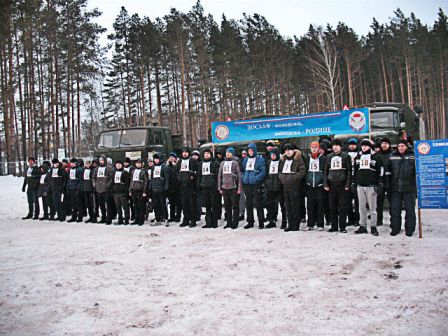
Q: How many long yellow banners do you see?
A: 0